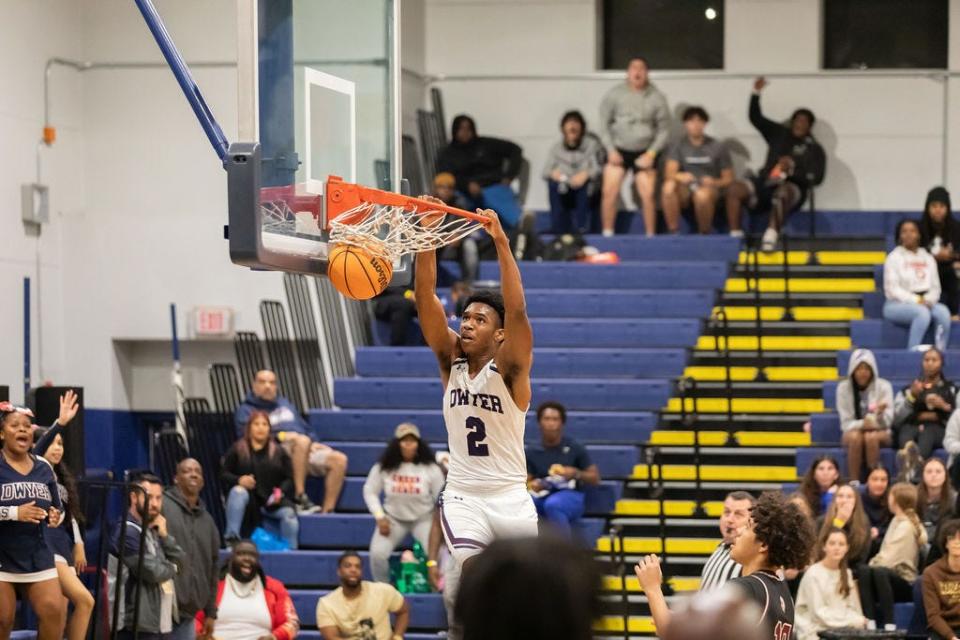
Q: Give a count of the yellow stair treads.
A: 12